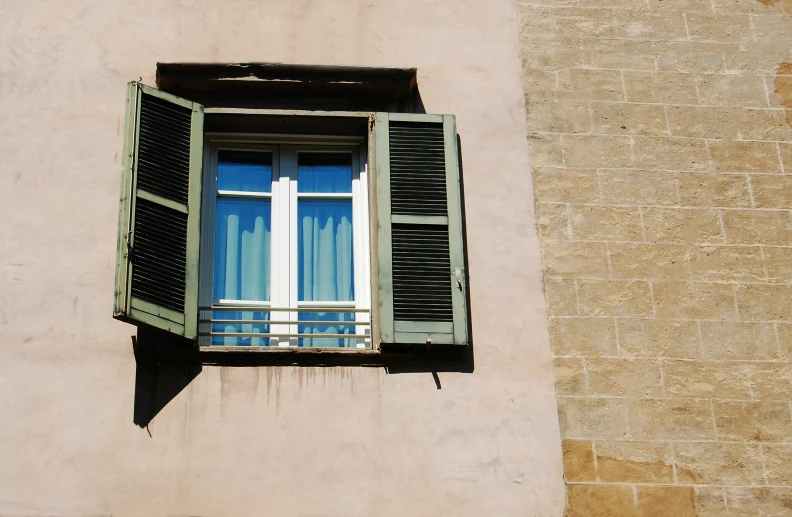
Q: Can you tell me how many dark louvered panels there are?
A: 4